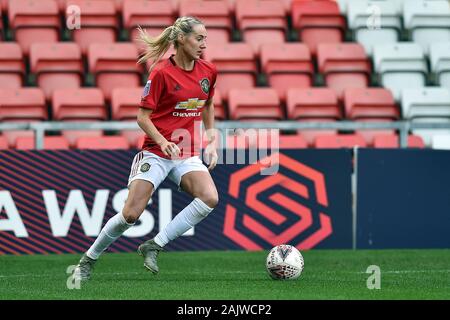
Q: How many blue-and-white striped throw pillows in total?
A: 0